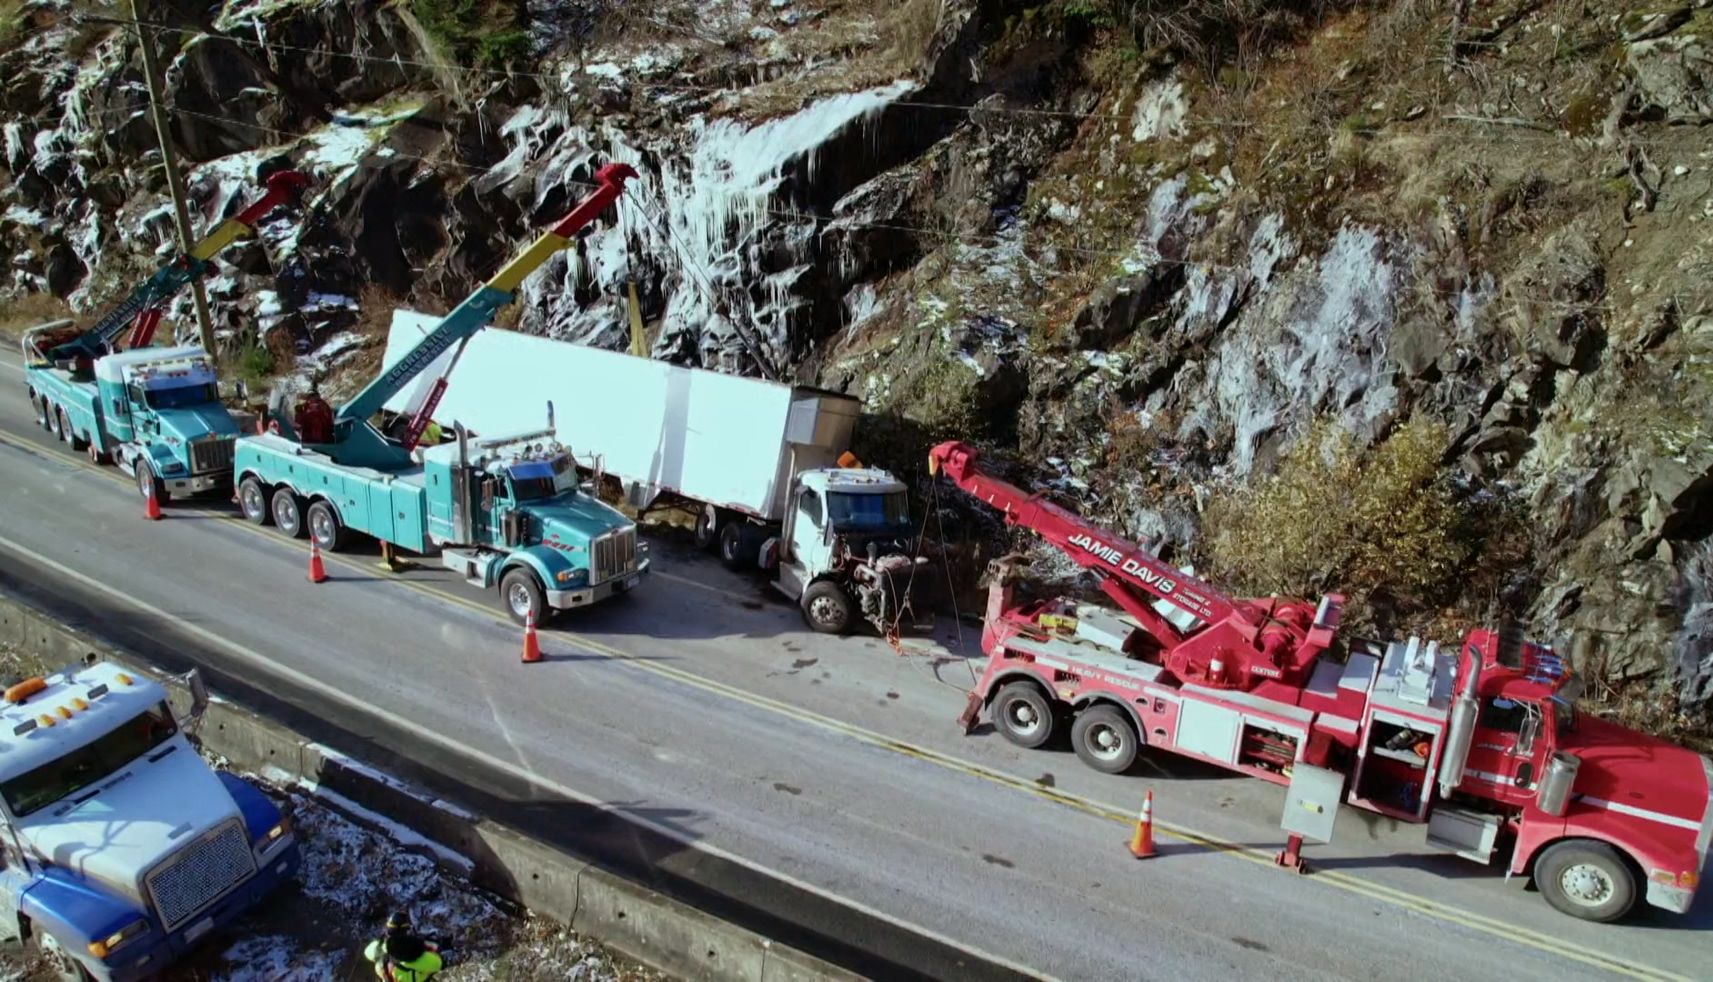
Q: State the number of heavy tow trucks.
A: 3